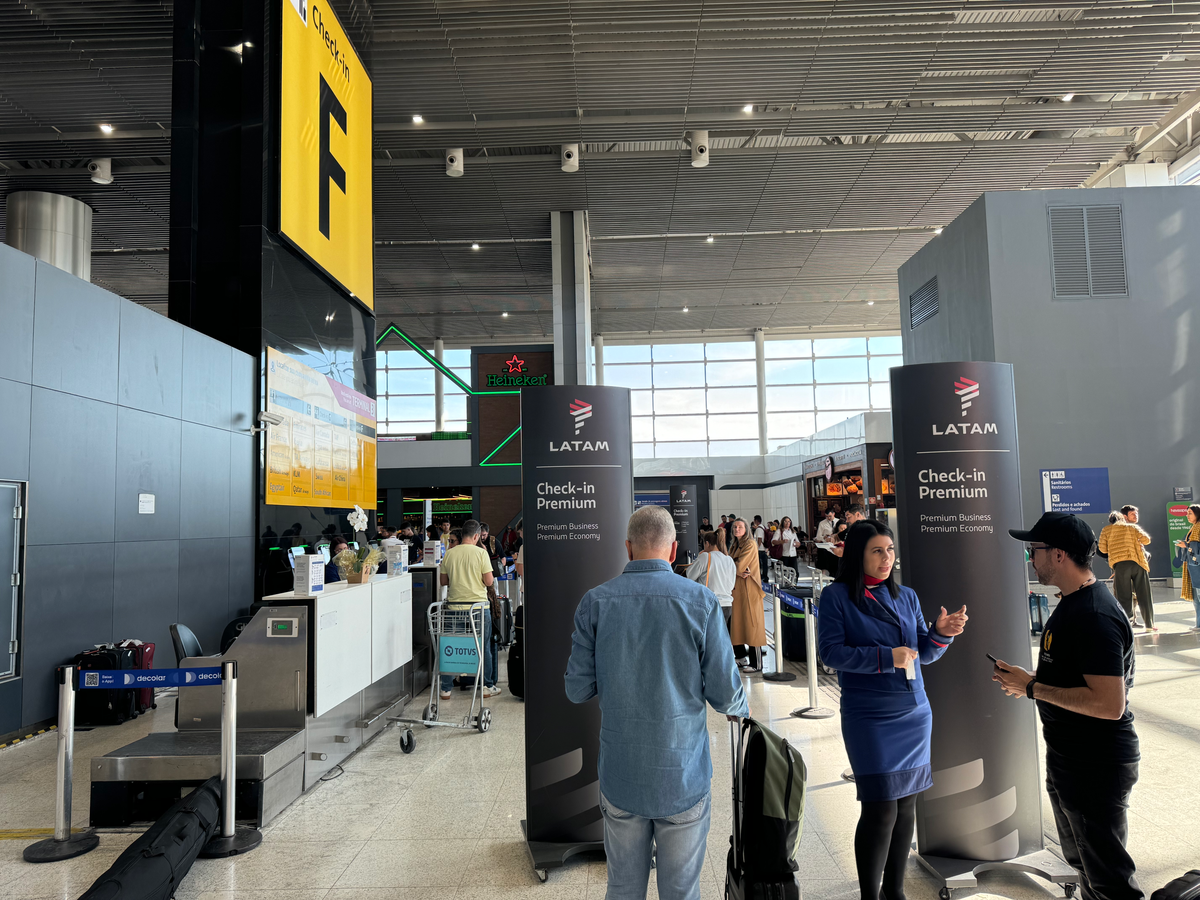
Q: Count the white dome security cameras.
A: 4